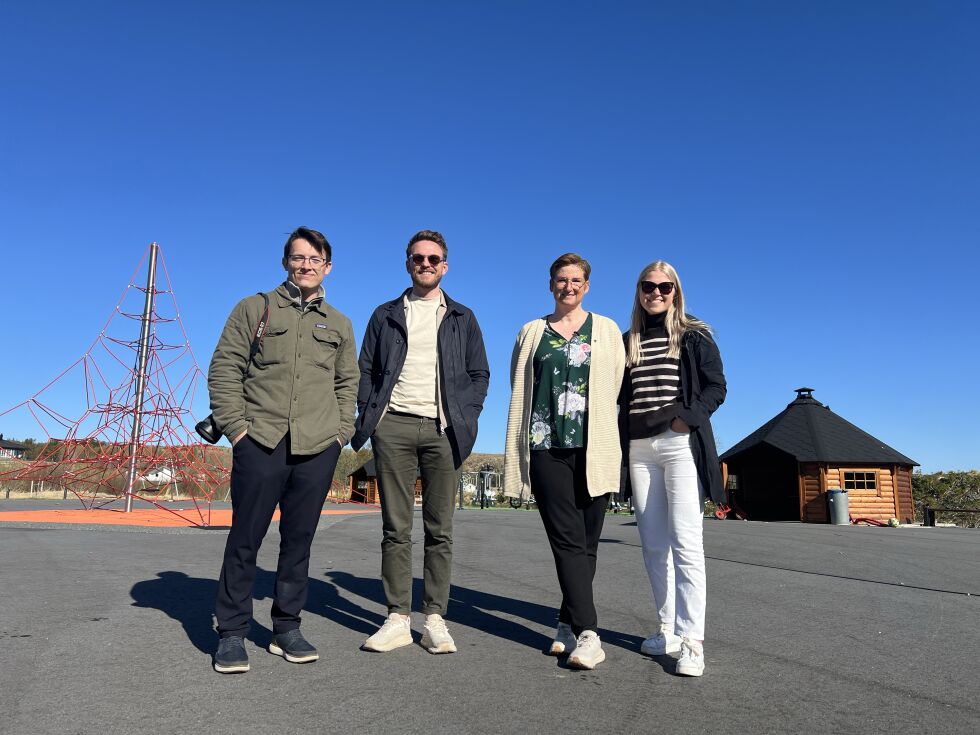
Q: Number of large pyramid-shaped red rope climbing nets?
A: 1